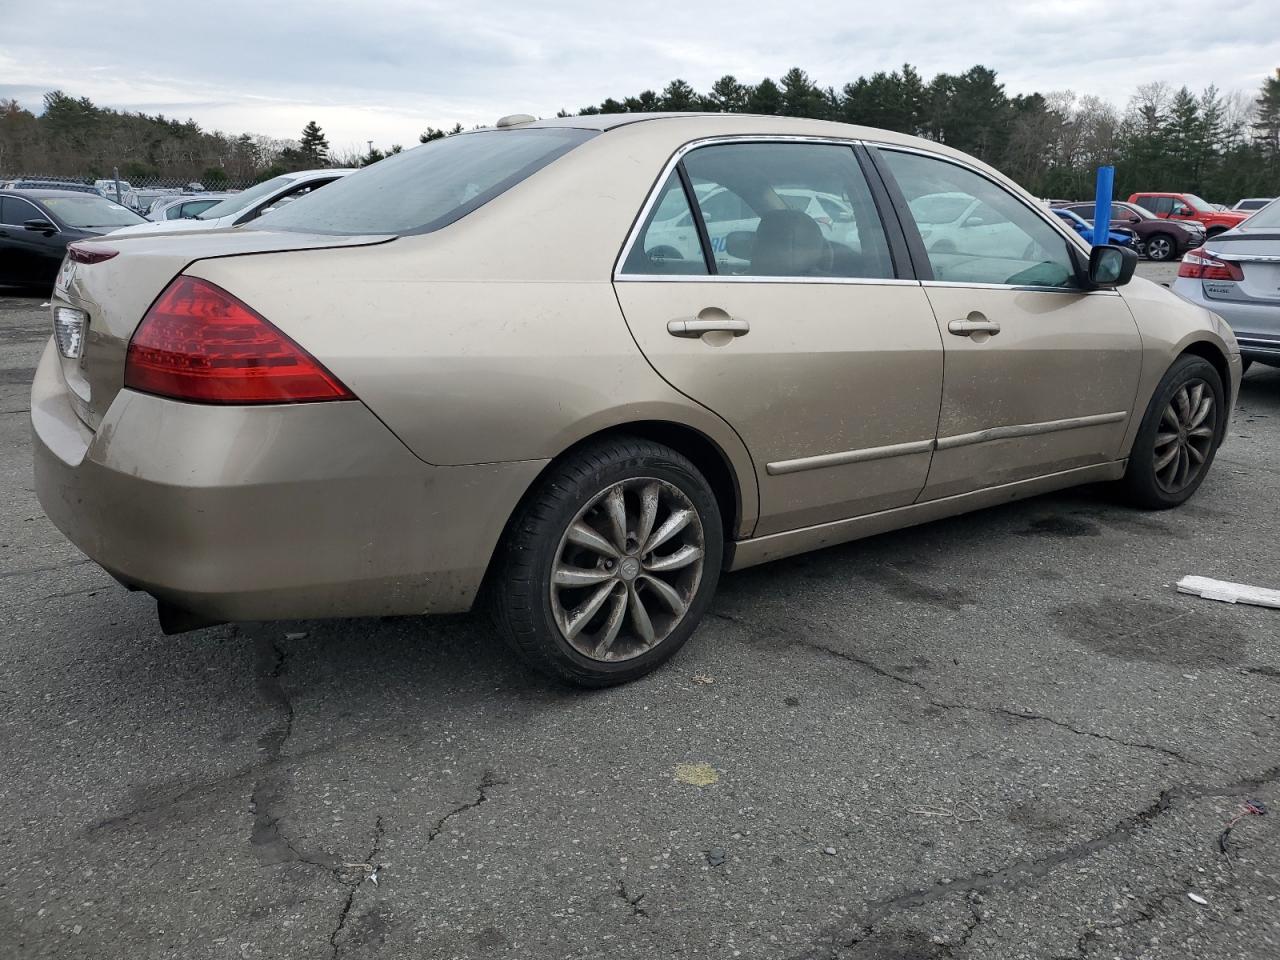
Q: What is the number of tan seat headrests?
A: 1